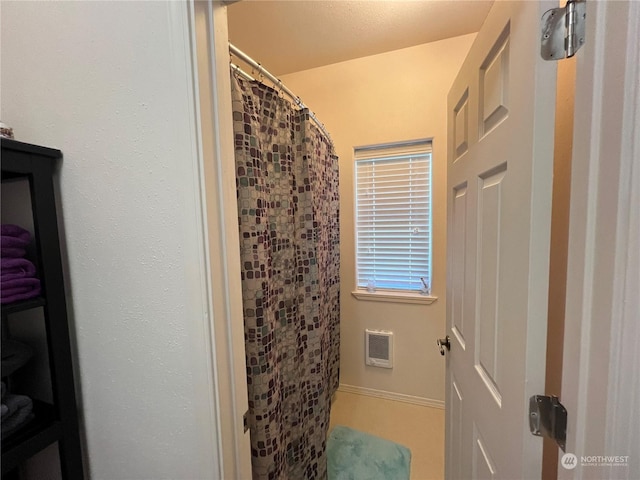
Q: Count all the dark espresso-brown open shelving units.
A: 1